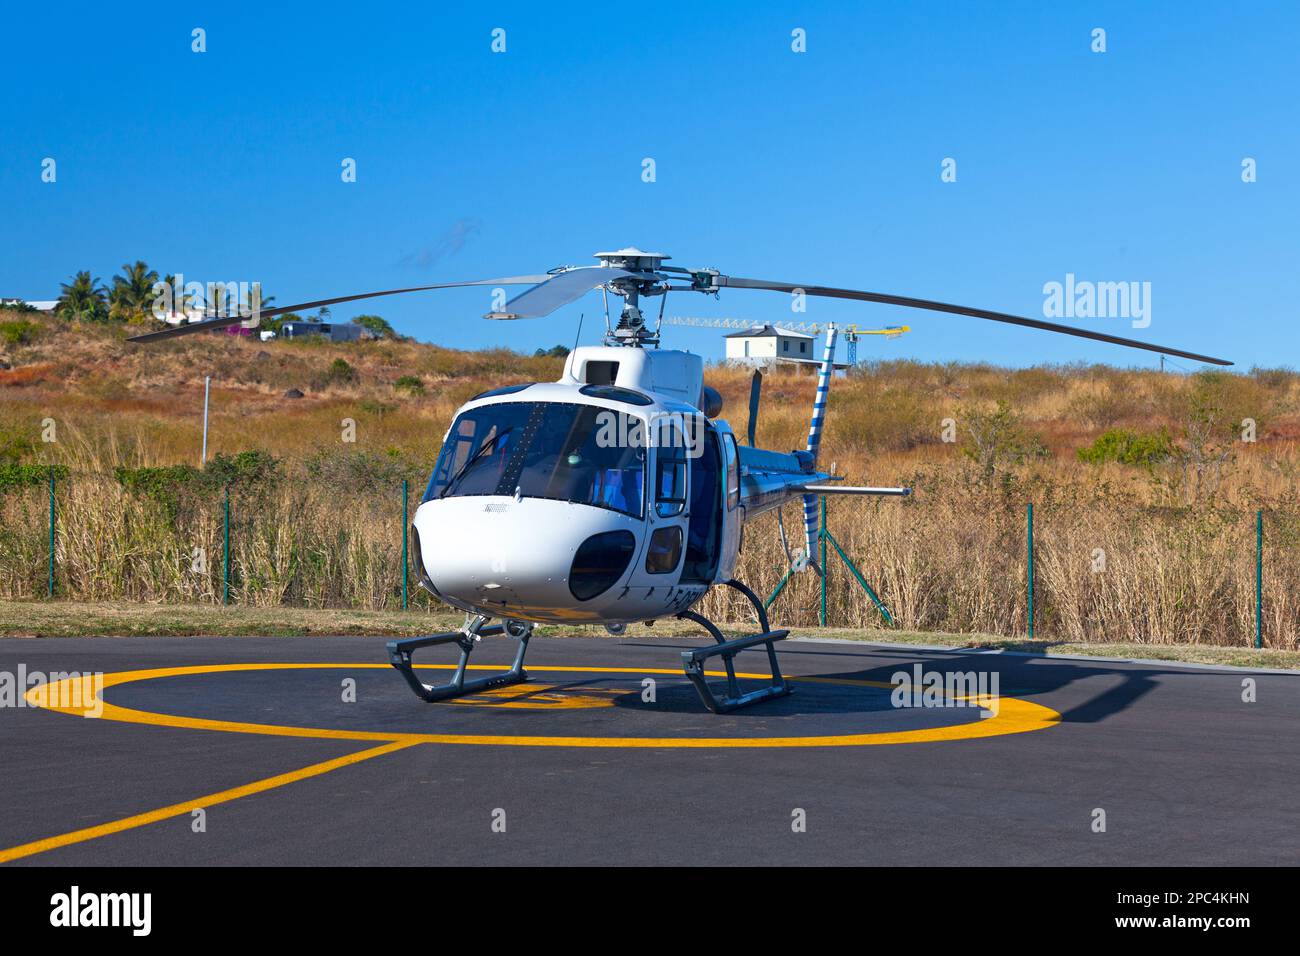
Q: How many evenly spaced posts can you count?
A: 6